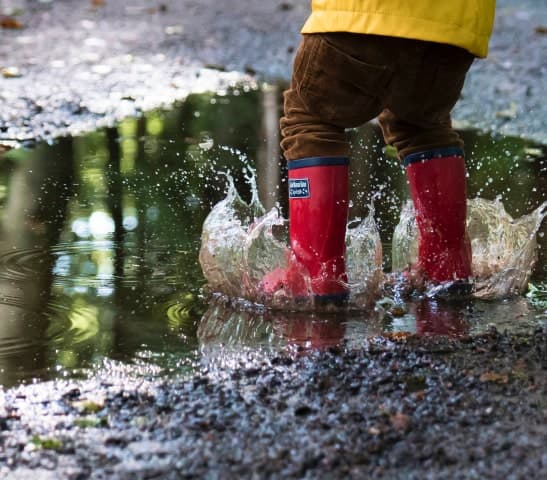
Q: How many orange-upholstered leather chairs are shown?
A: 0